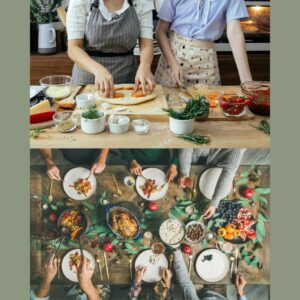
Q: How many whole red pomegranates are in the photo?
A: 5